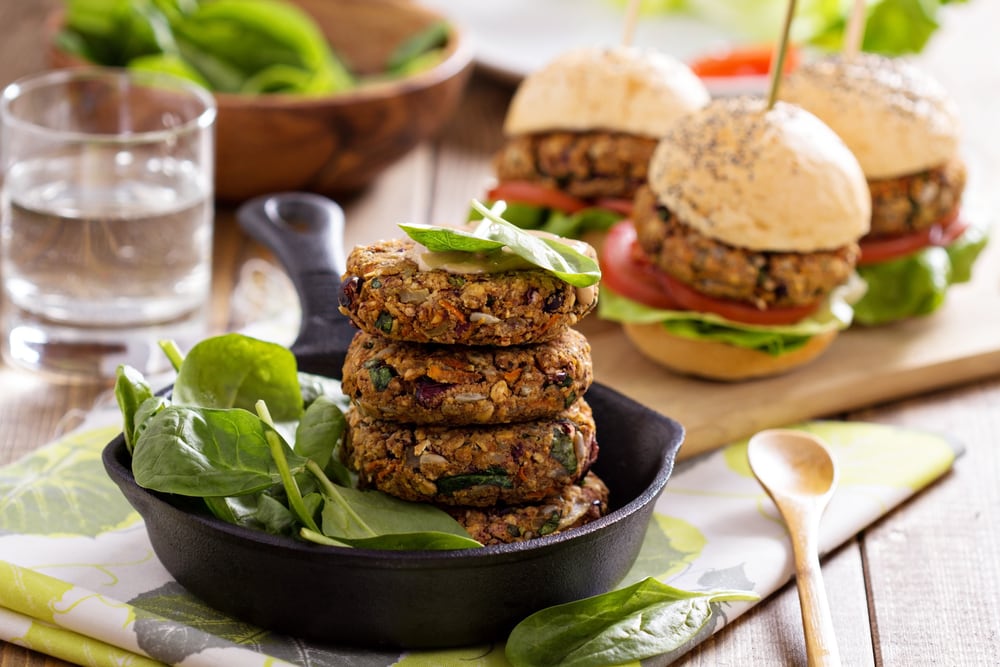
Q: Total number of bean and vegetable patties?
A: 7